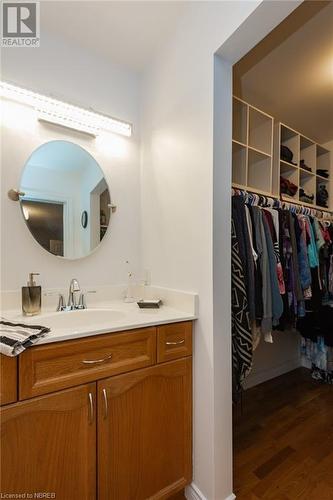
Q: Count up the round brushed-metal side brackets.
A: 2